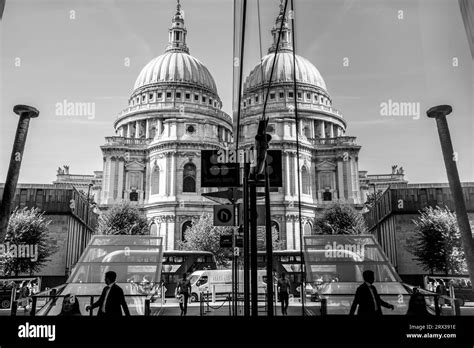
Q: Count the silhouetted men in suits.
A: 2